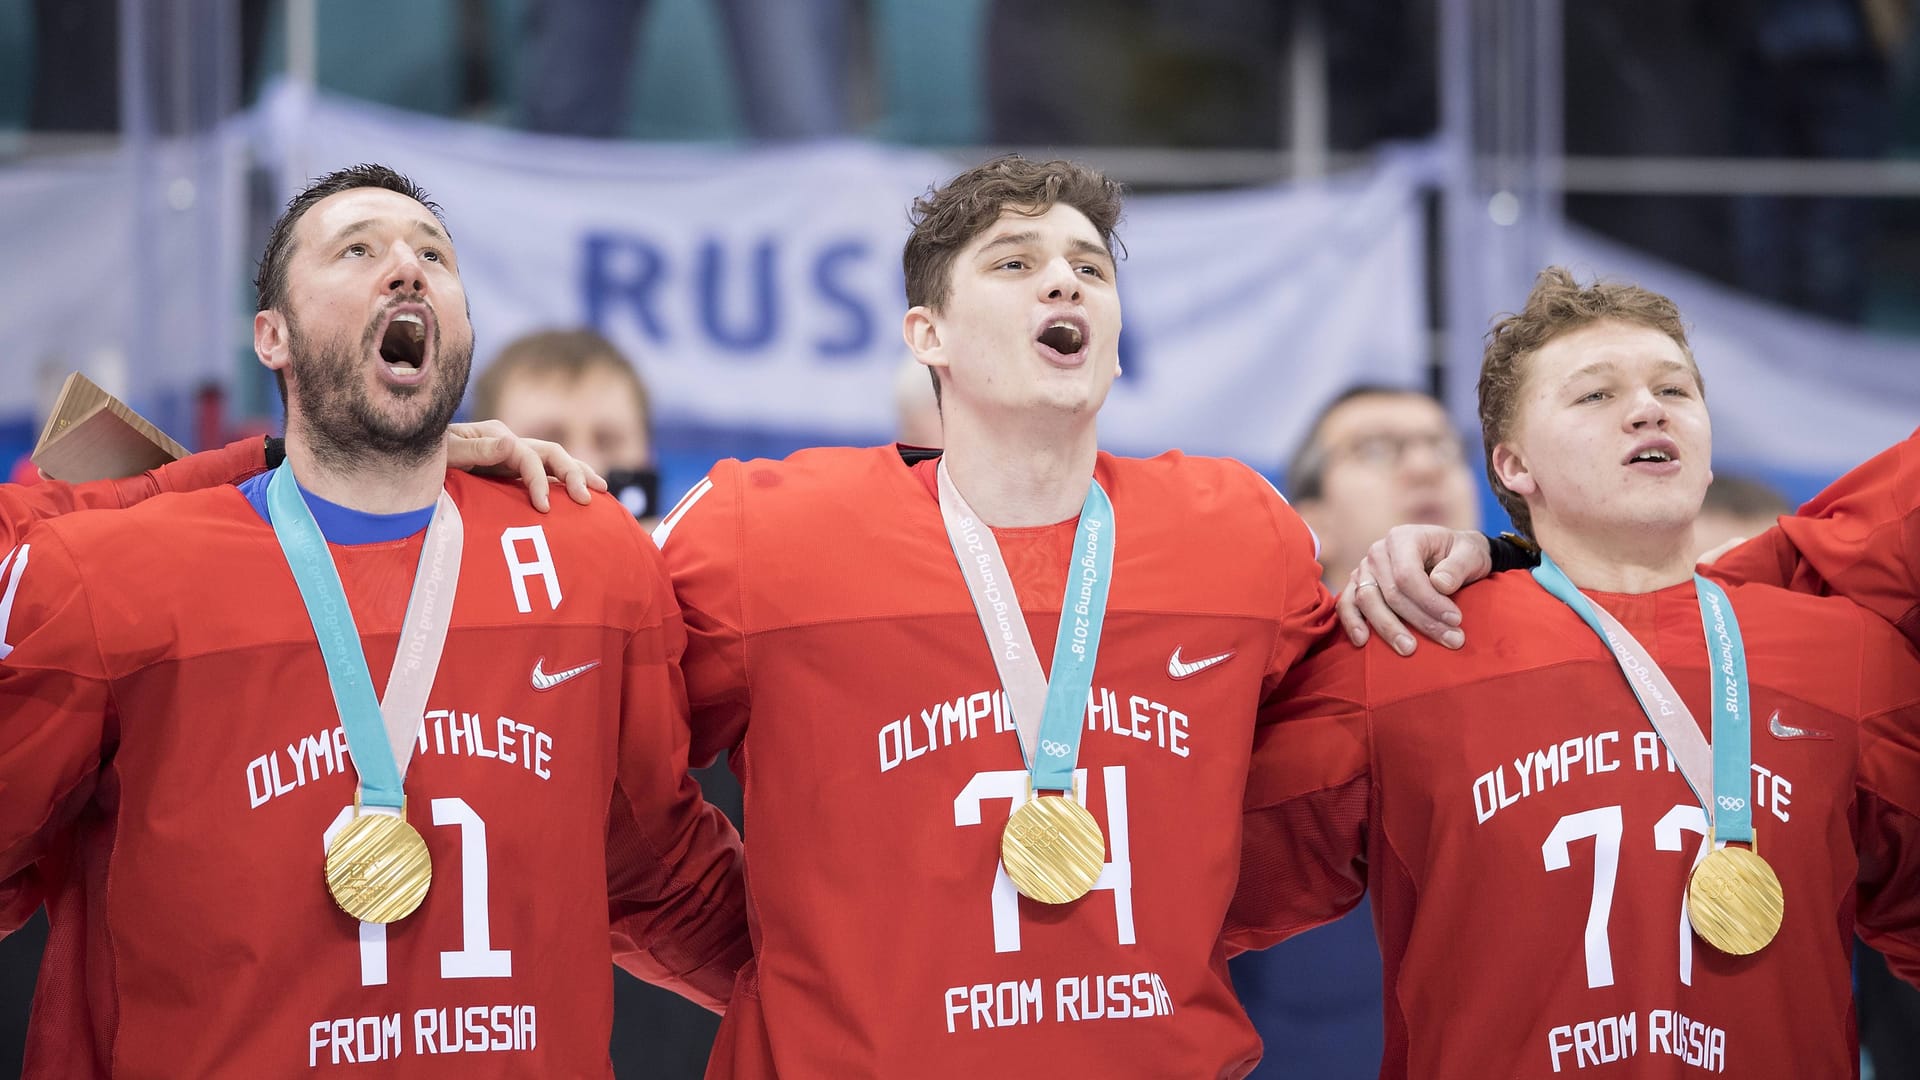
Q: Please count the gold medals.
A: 3